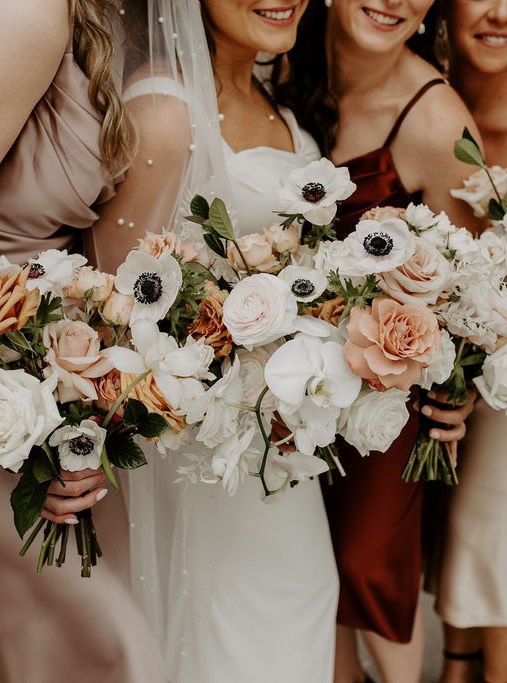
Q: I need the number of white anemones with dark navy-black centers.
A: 6